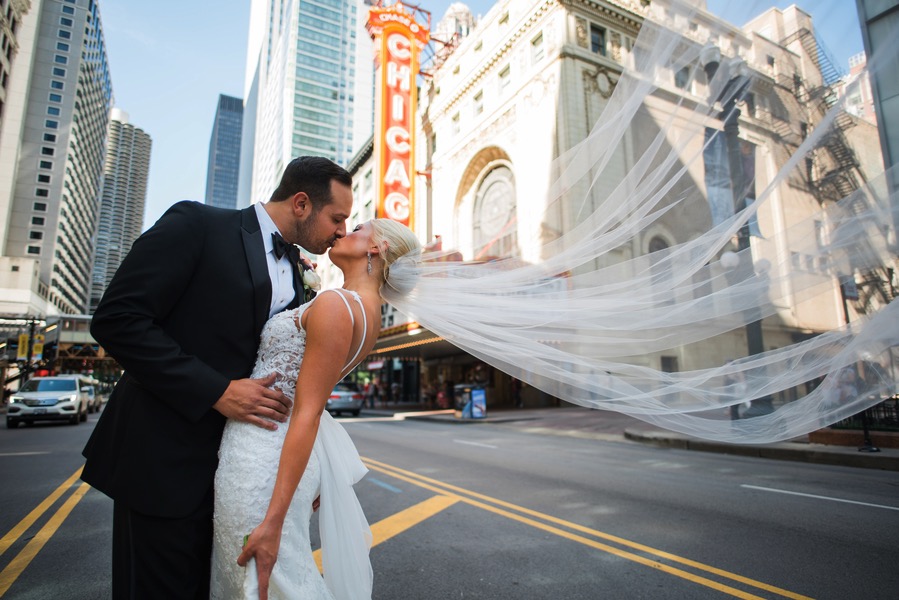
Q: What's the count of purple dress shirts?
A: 0